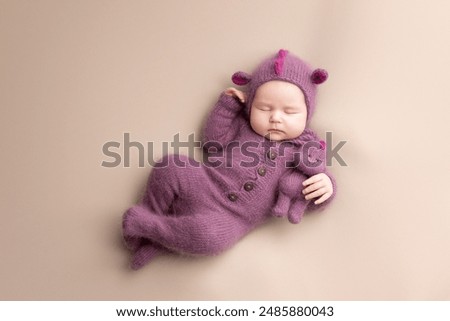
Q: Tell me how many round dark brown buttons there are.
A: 4